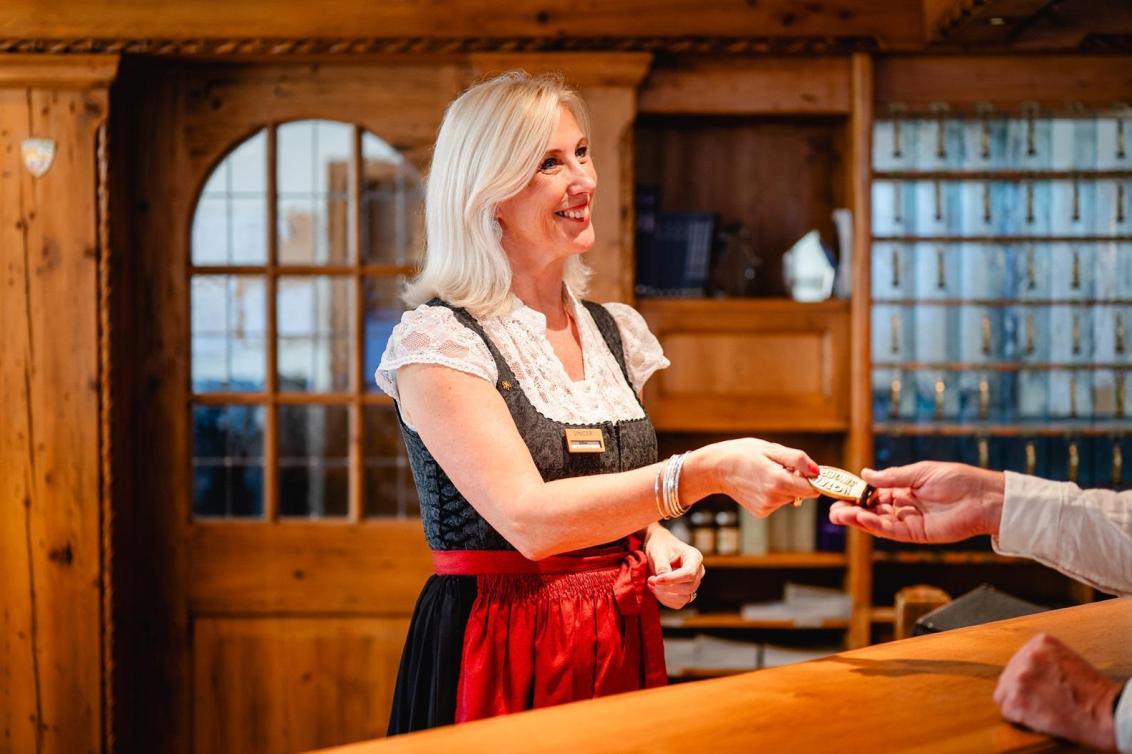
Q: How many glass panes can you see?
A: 9